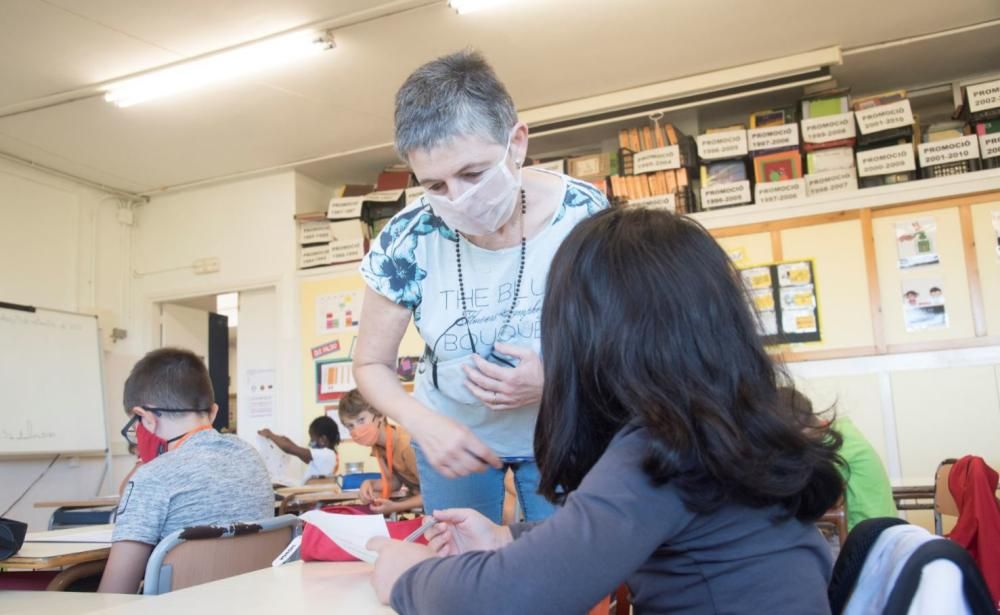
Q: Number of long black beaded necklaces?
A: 1